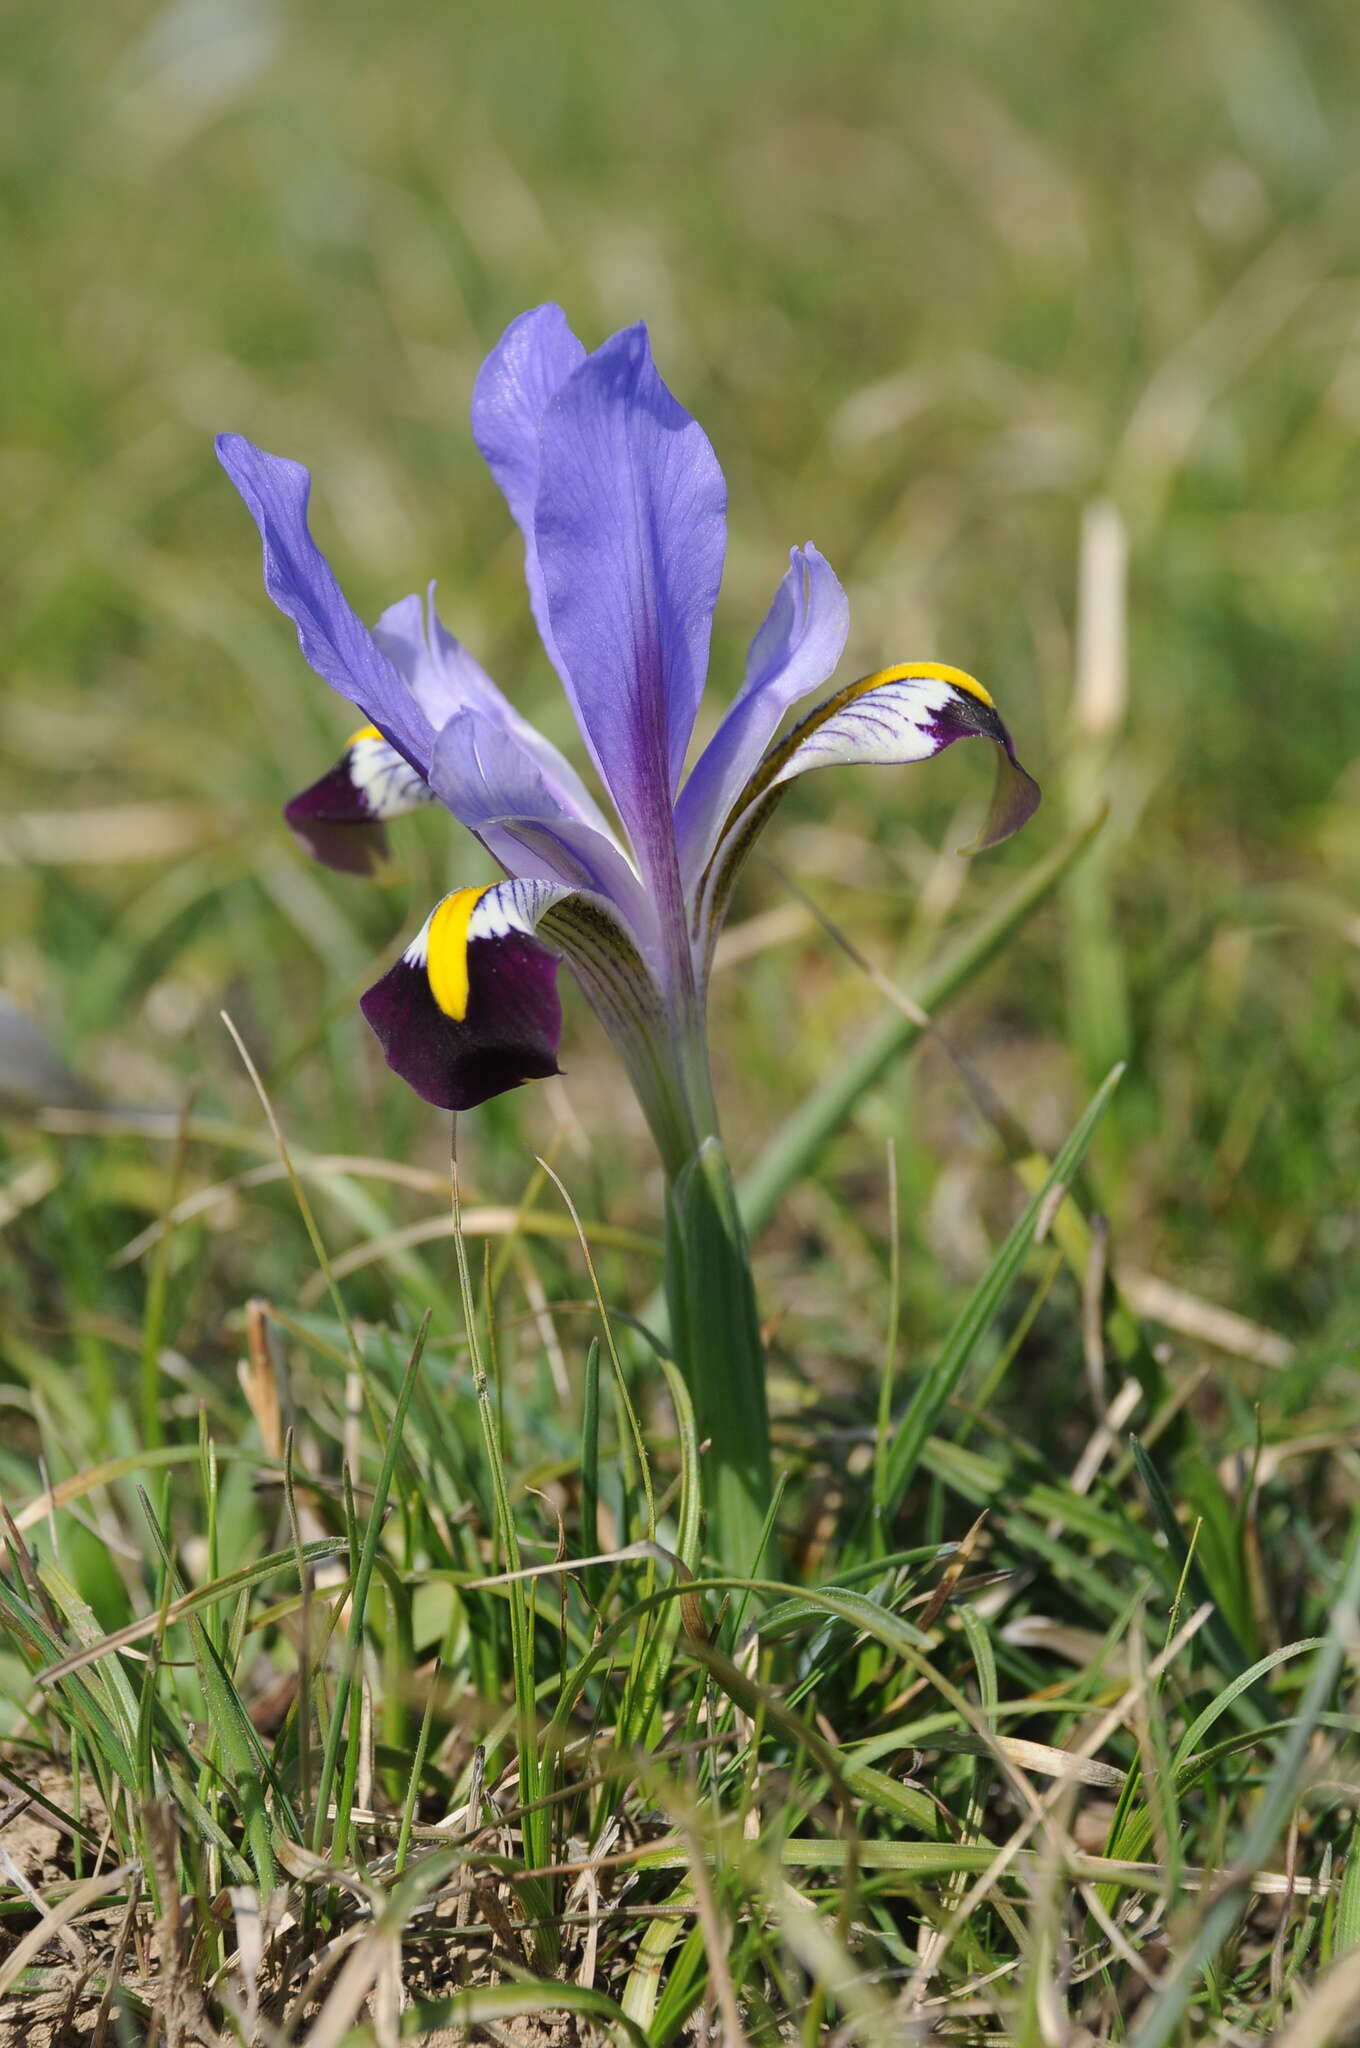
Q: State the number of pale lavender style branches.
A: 3